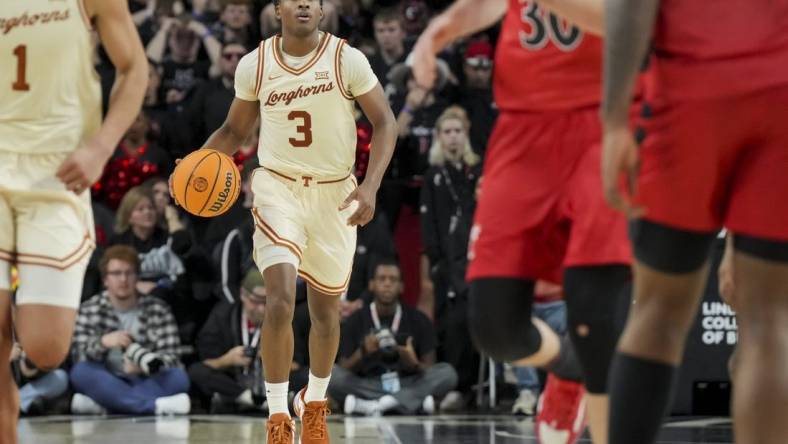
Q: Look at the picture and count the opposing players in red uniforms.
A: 2